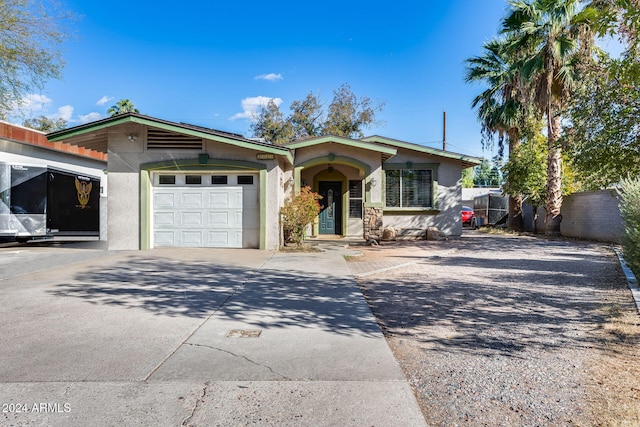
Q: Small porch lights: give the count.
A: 2